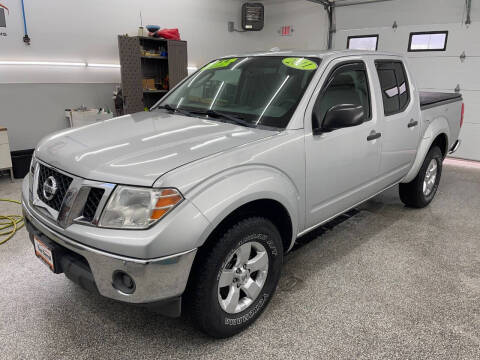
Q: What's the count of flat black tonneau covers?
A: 1